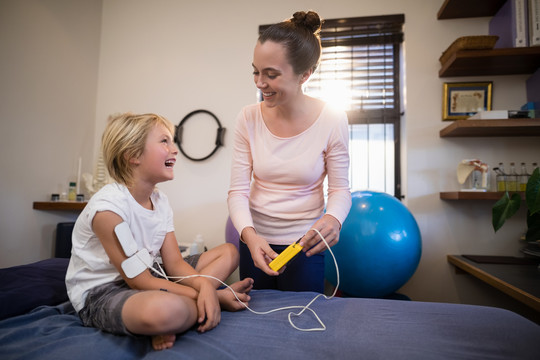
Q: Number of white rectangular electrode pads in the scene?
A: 2